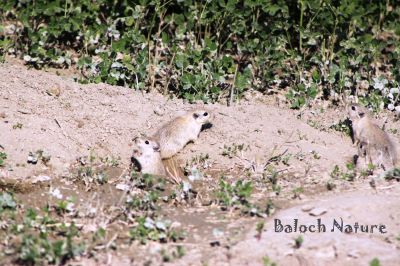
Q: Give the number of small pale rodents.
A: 3